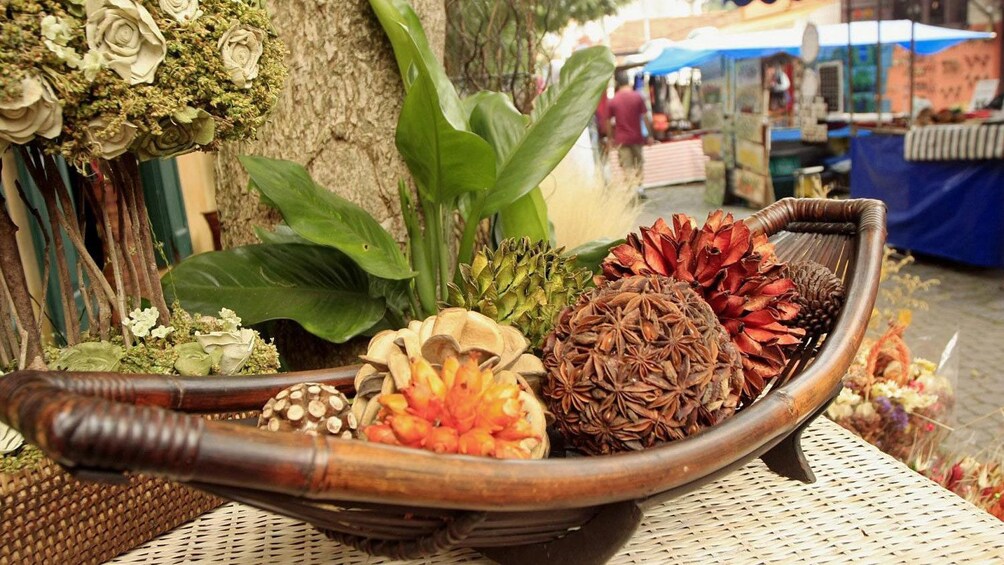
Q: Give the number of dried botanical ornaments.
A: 7